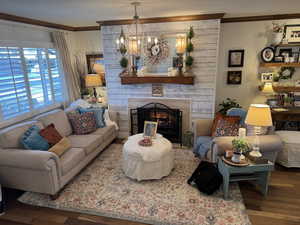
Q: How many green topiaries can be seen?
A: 2